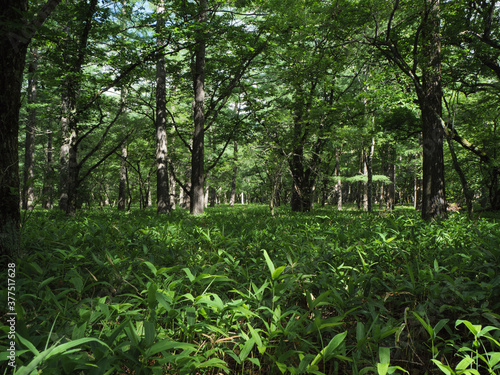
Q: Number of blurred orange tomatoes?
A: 0